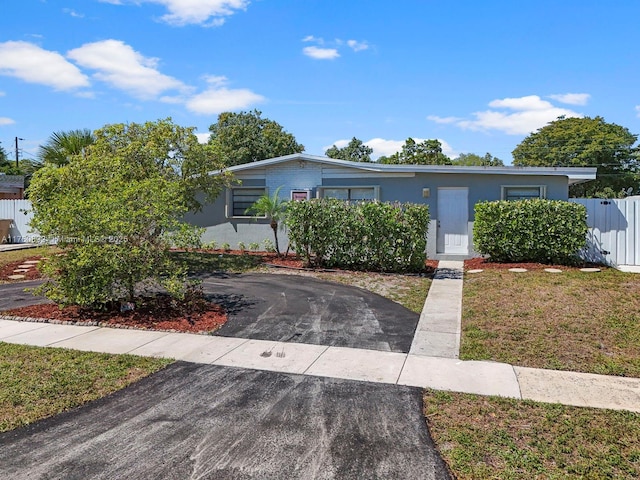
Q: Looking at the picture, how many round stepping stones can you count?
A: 4